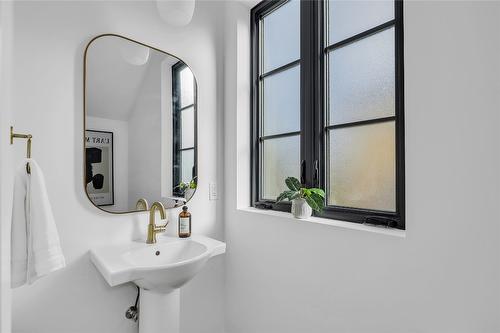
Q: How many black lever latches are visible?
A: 2